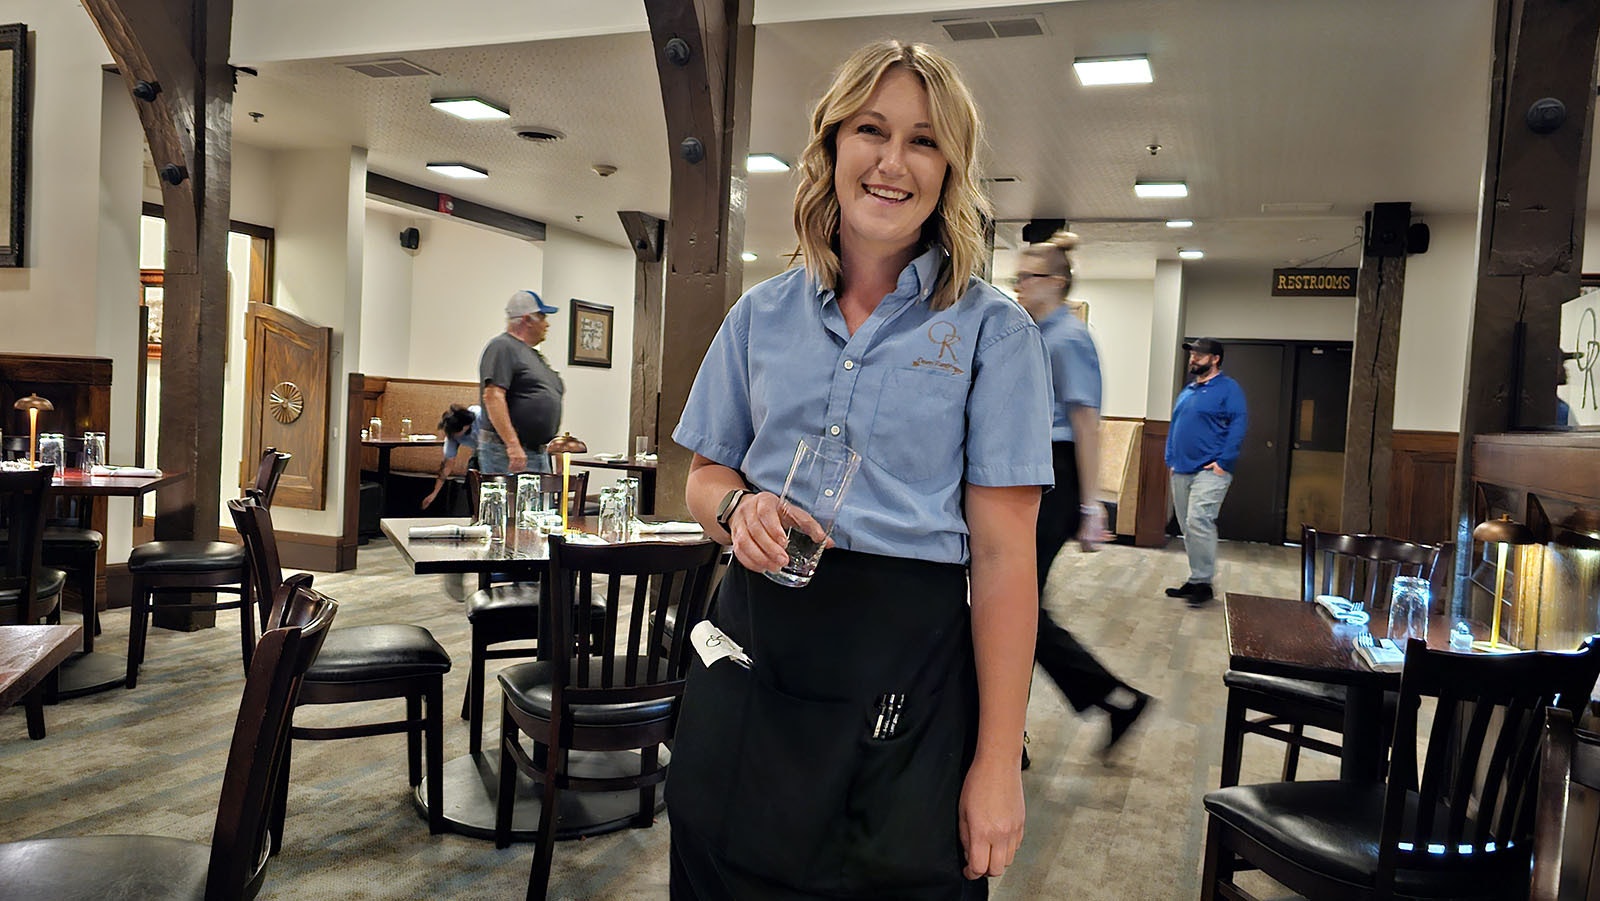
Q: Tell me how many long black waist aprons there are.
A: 1